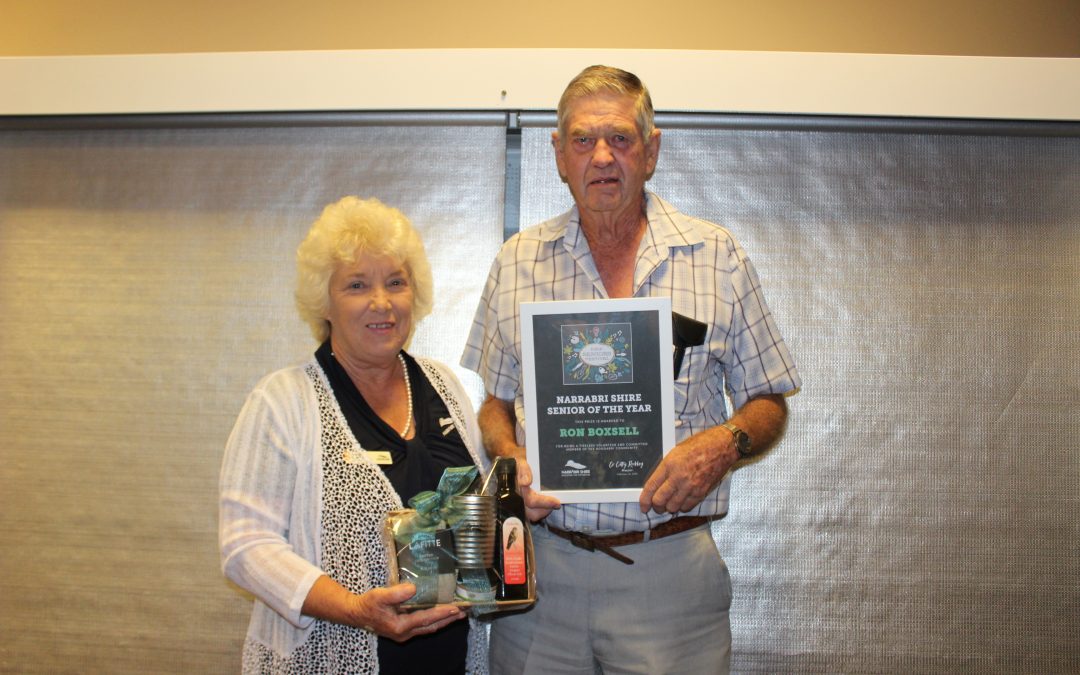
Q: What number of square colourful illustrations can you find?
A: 1